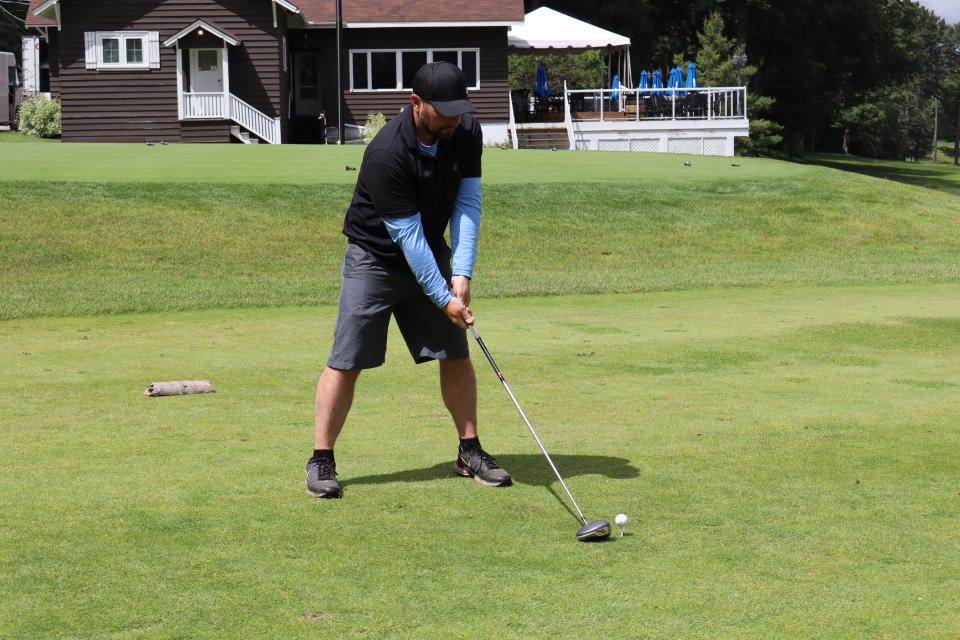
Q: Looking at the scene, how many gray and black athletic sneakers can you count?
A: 2